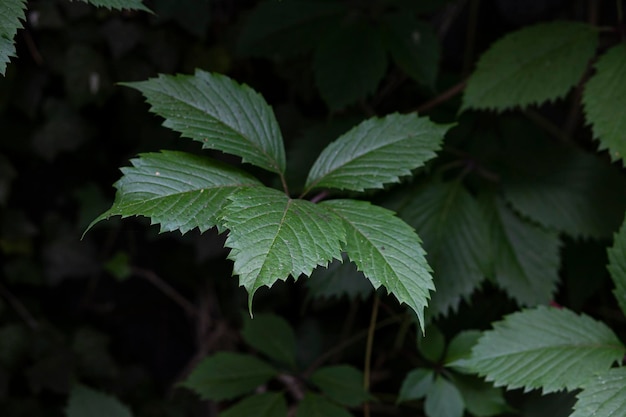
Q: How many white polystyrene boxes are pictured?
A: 0